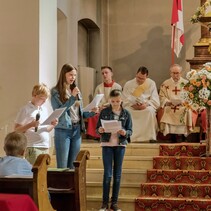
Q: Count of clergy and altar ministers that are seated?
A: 3